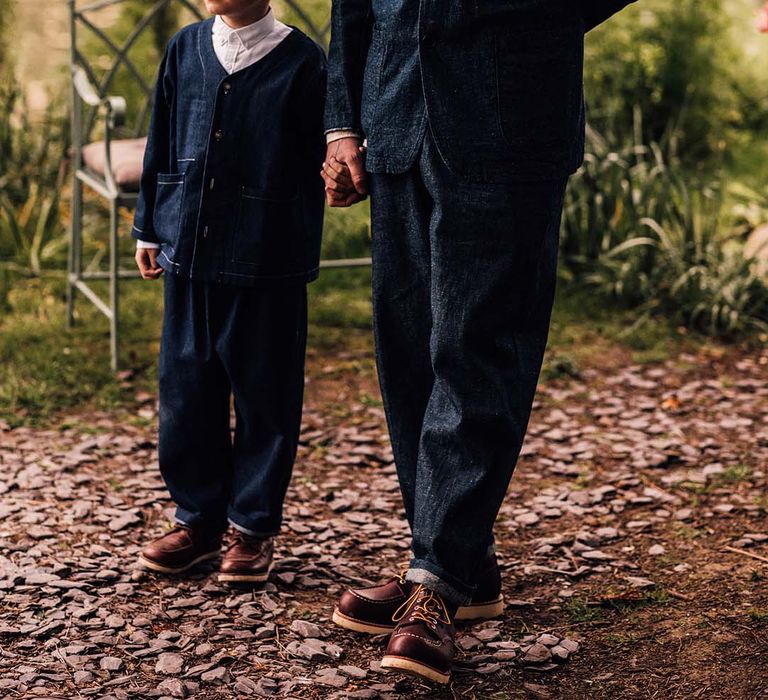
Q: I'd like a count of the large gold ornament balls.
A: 0